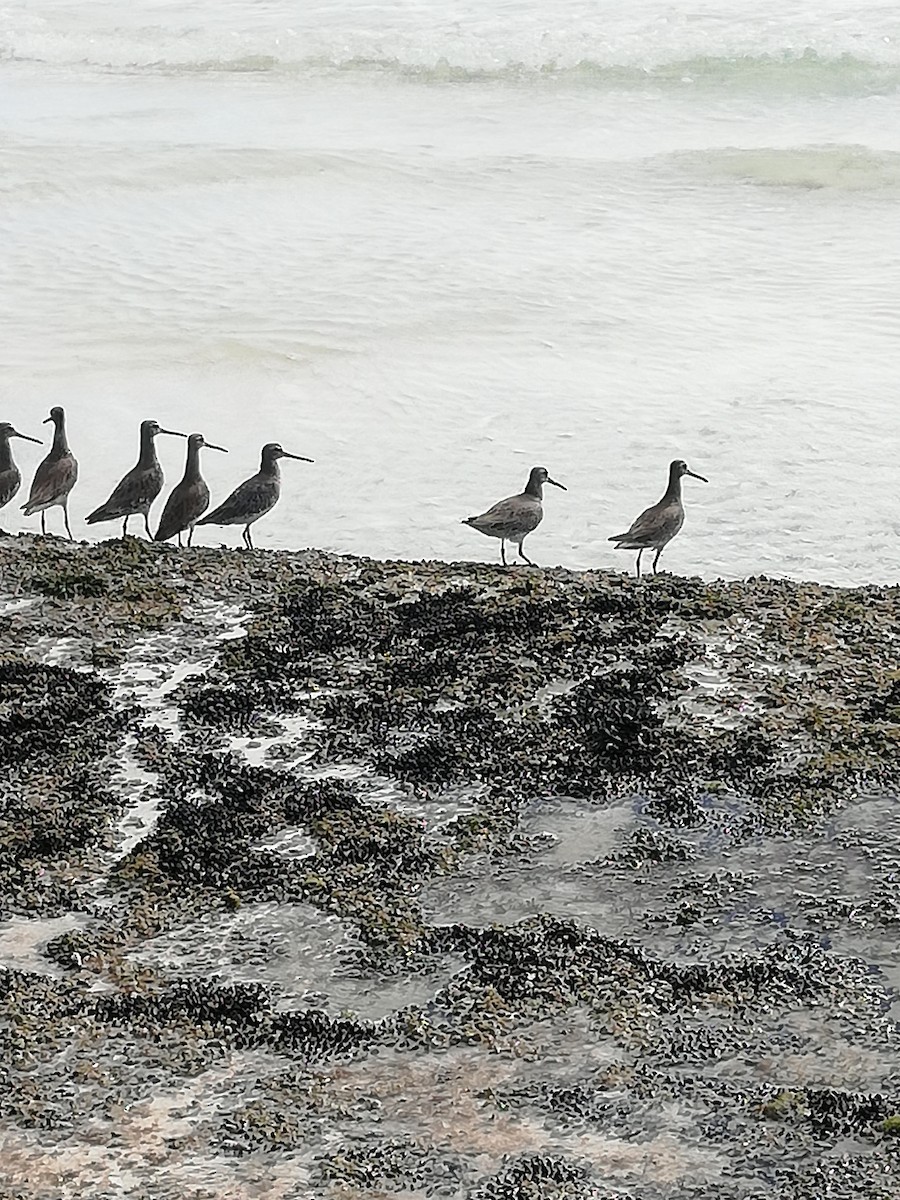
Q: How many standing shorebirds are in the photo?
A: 7